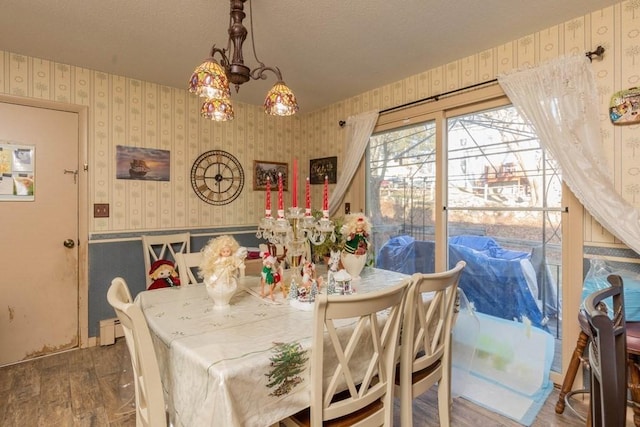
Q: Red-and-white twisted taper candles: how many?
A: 4